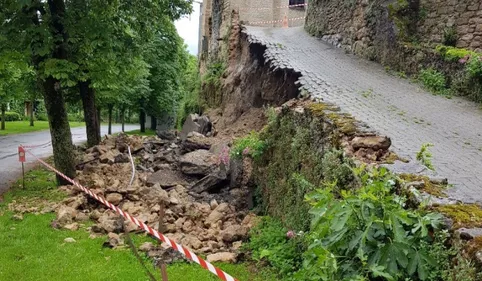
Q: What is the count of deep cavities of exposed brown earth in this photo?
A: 1